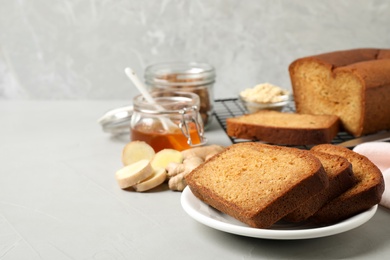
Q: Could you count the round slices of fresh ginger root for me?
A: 4